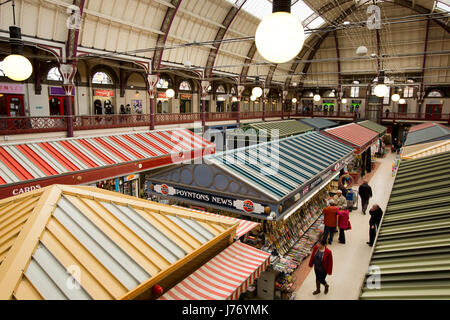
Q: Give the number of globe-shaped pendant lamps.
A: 12